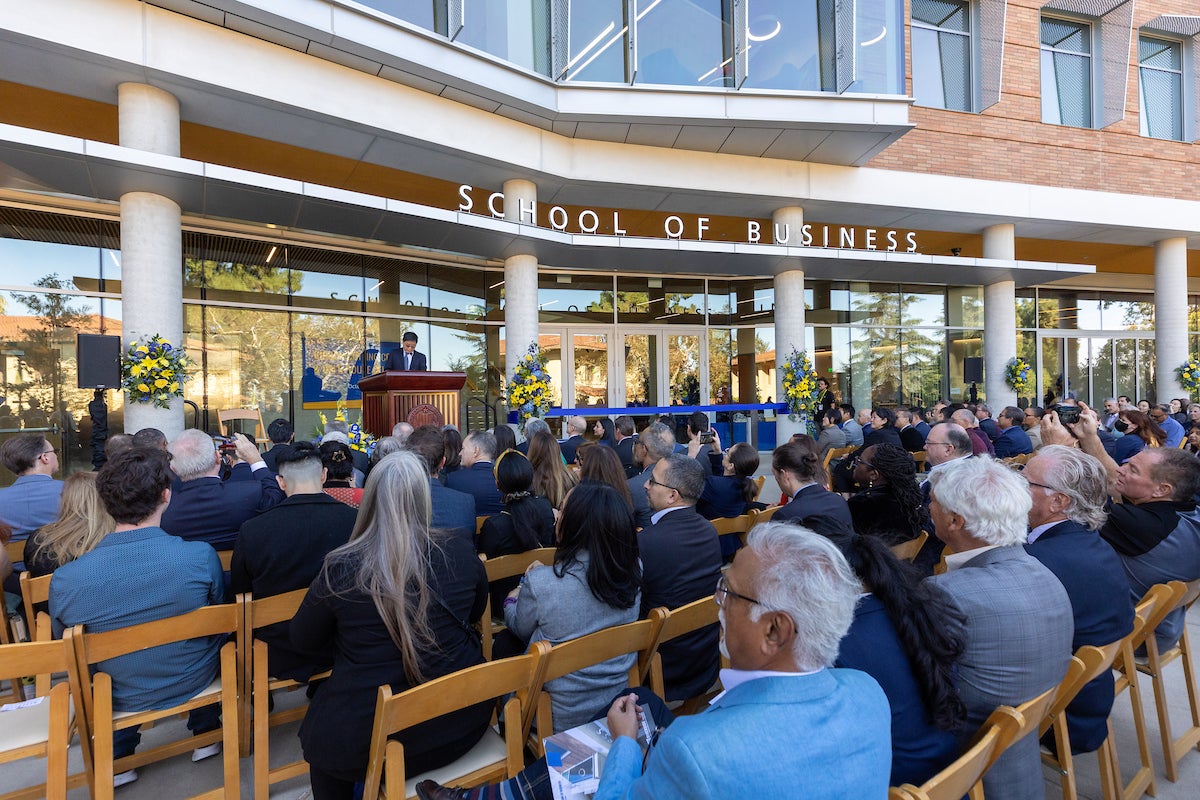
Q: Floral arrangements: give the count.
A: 6